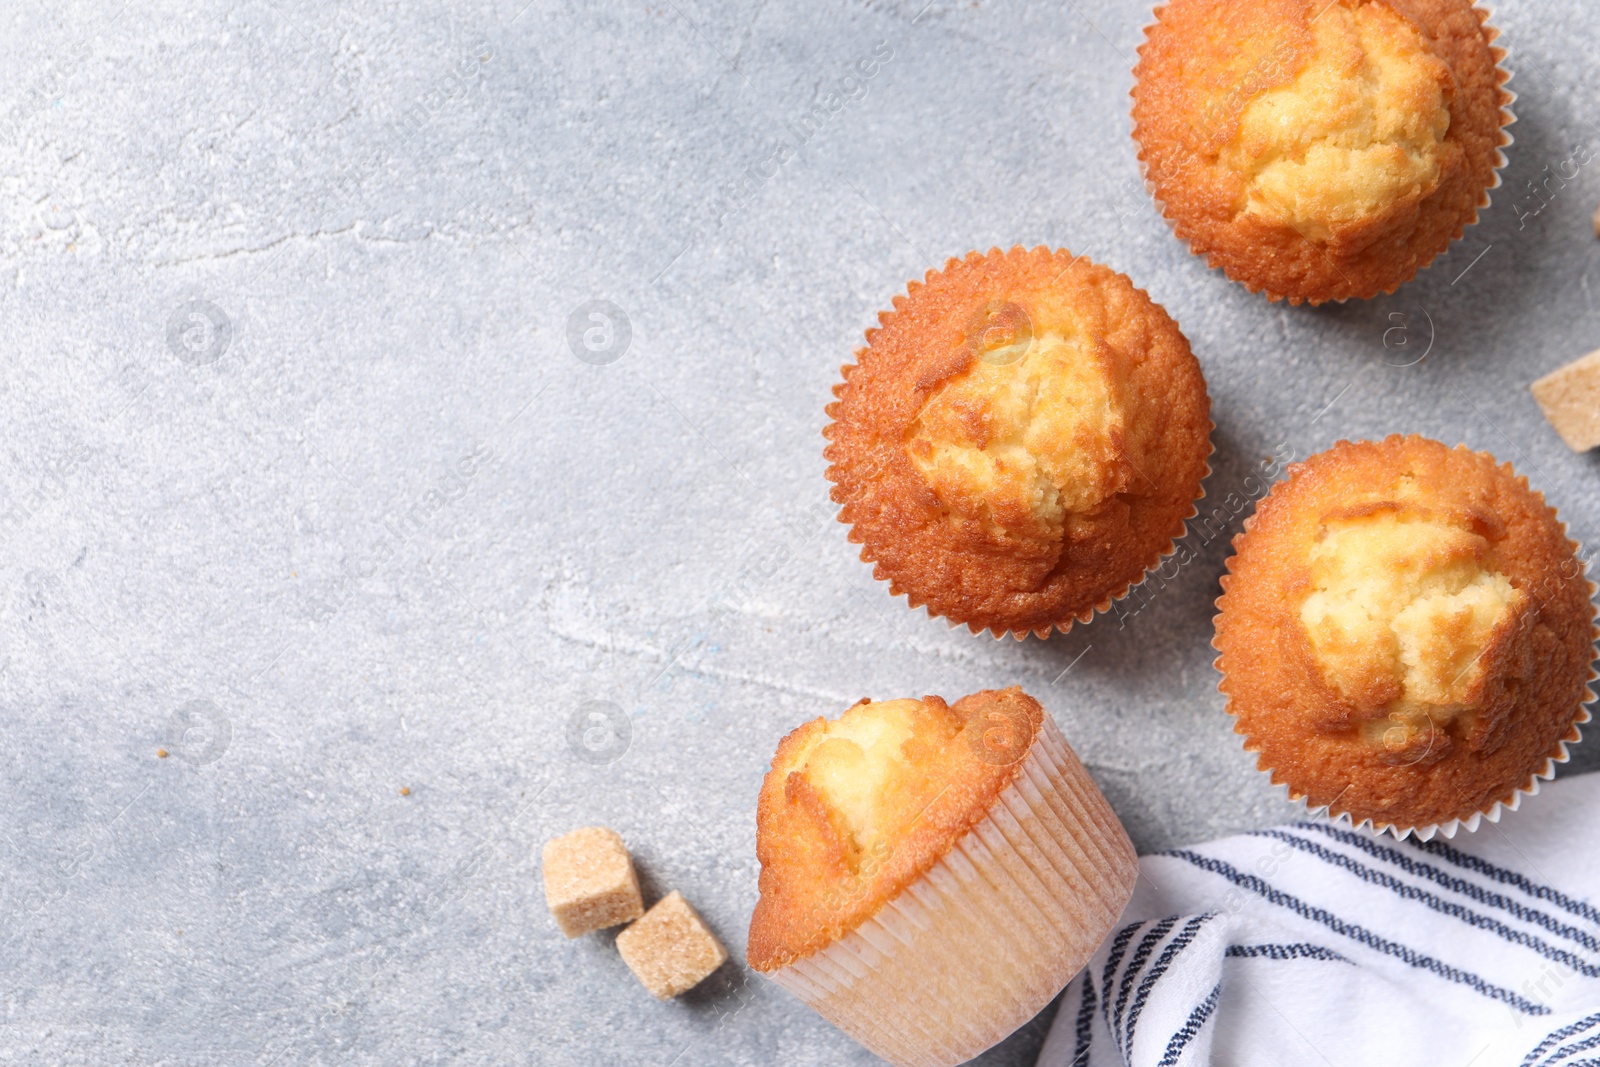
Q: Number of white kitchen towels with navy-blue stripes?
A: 1